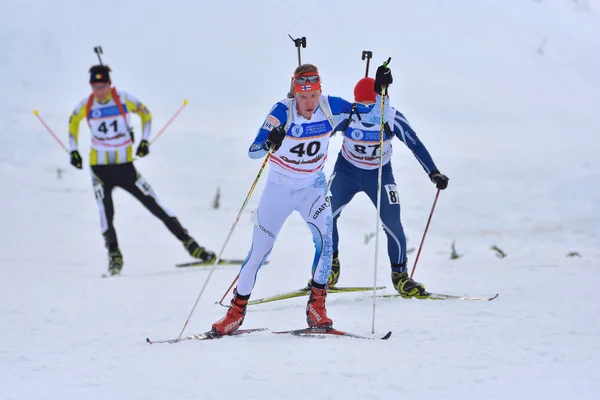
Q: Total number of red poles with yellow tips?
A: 2